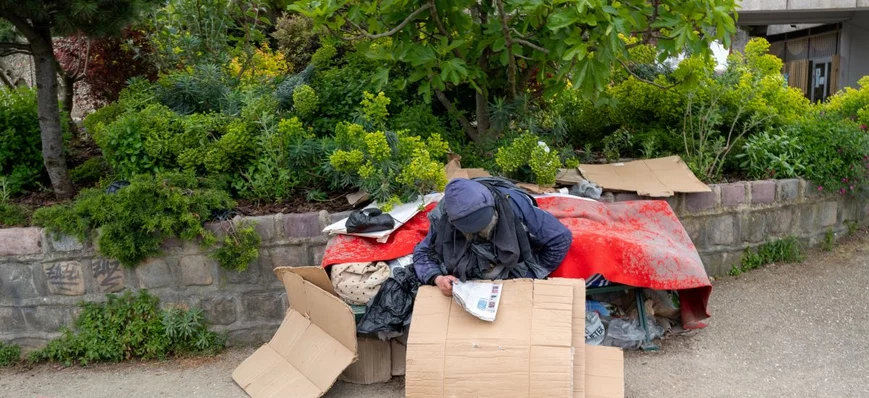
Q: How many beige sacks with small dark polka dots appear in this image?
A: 1